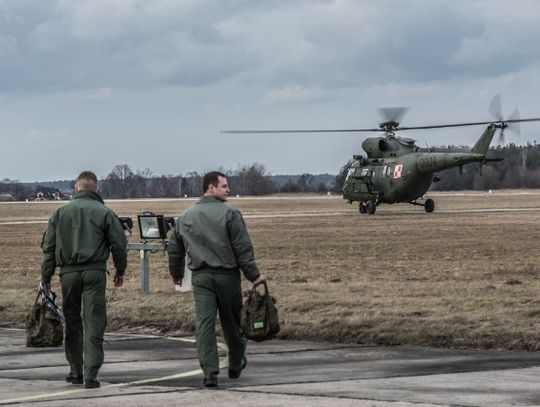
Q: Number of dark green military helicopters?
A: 1